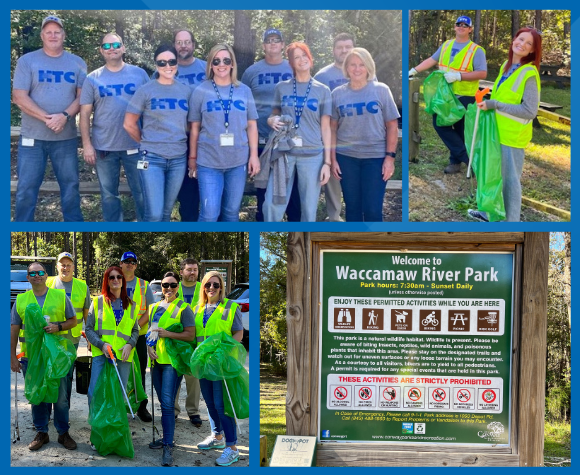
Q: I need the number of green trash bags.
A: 7